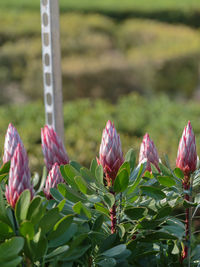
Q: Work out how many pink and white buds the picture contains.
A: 7